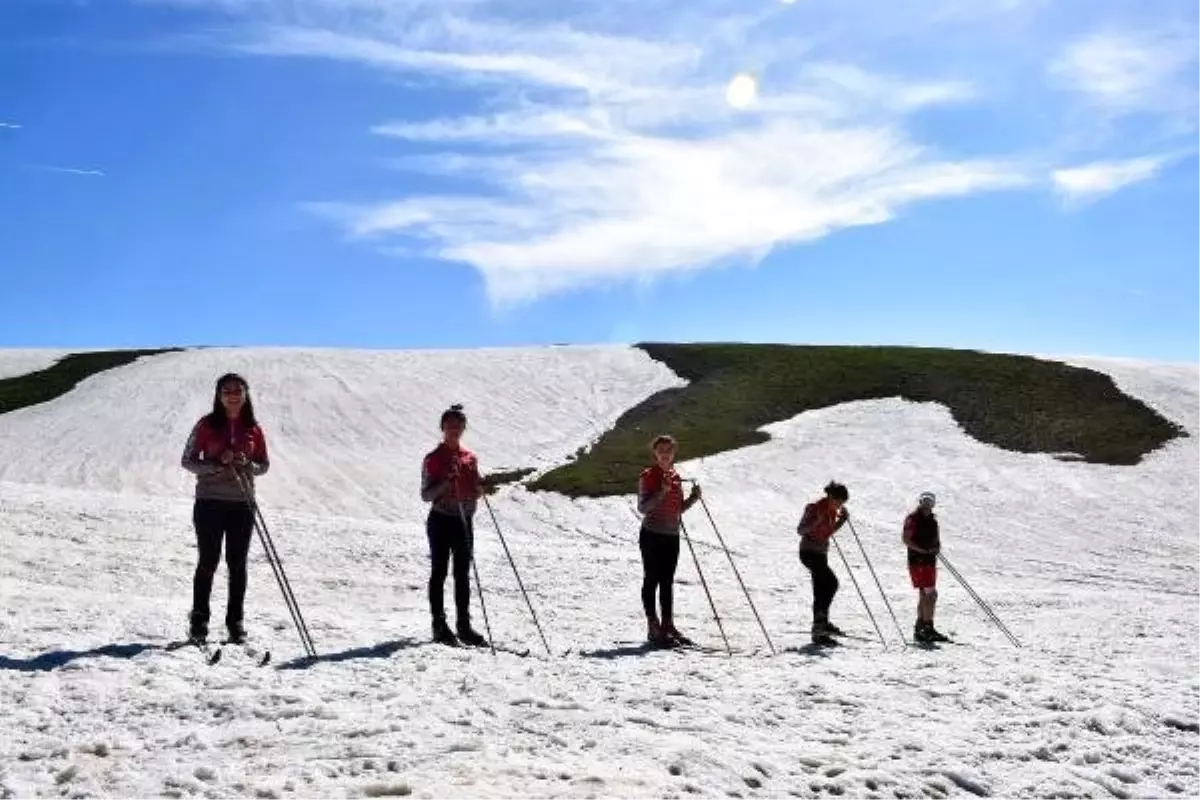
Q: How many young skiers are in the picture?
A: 5